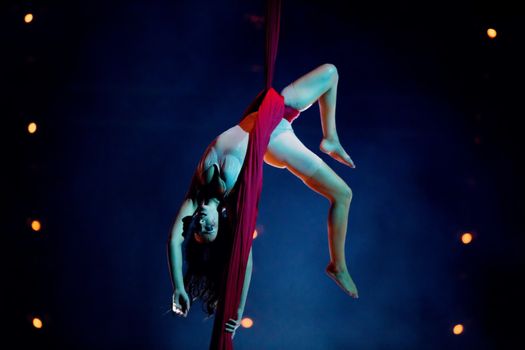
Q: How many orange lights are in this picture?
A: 9